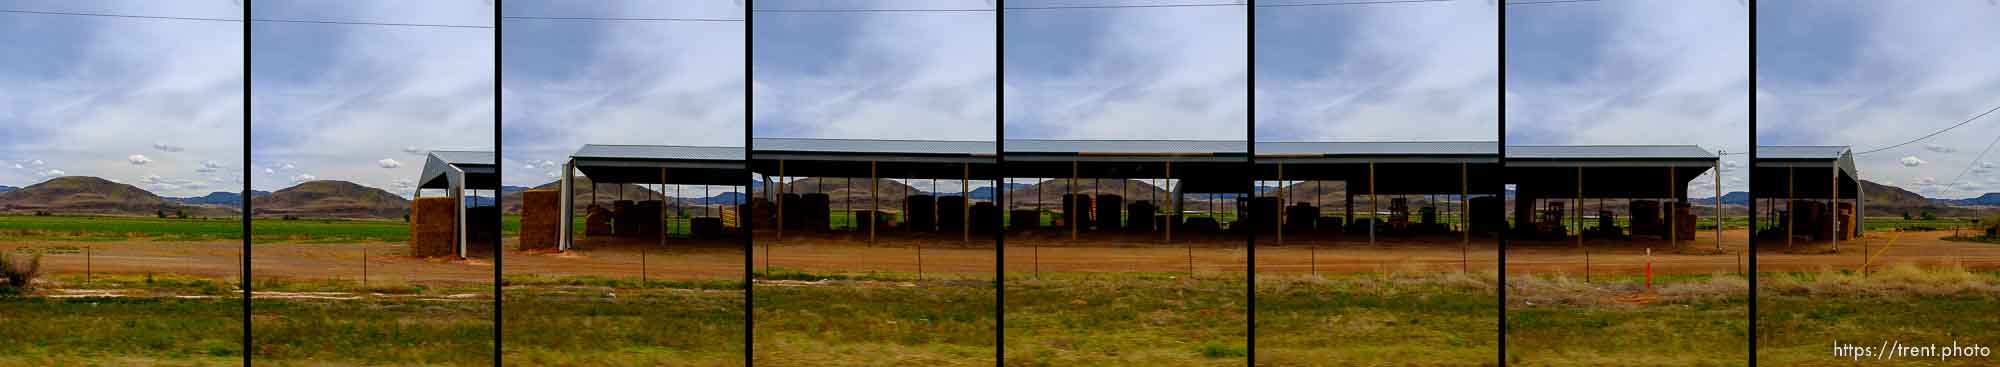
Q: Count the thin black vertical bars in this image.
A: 7